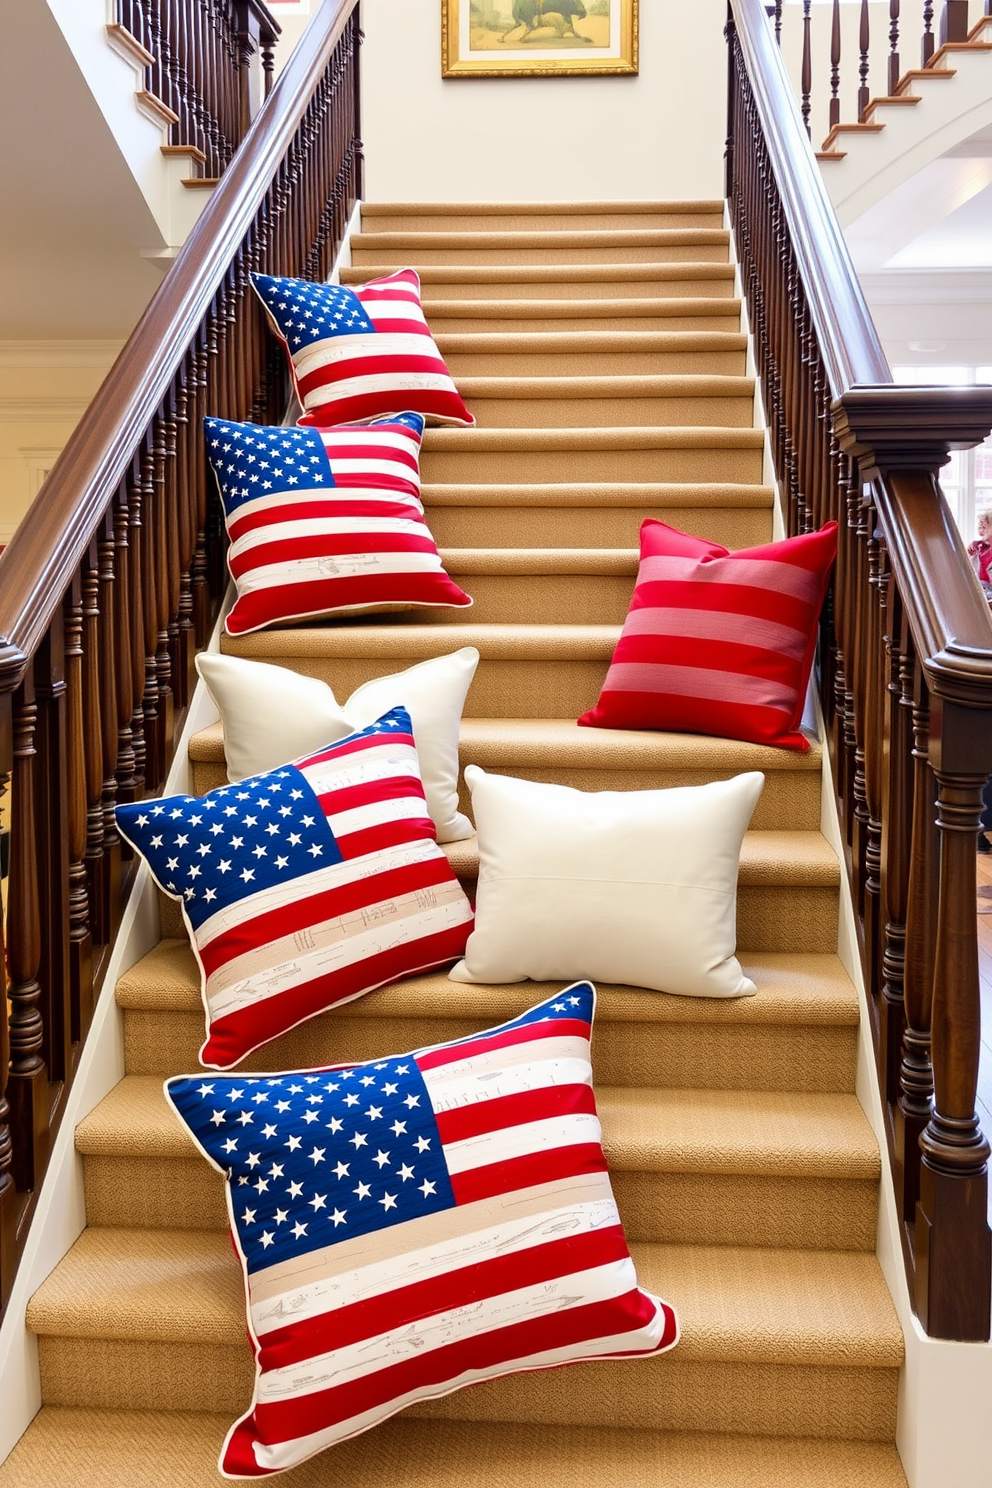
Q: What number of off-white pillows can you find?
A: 2